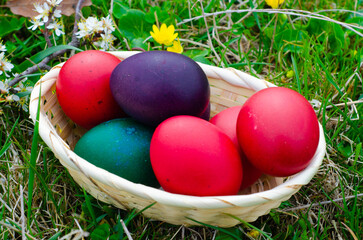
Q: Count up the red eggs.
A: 4